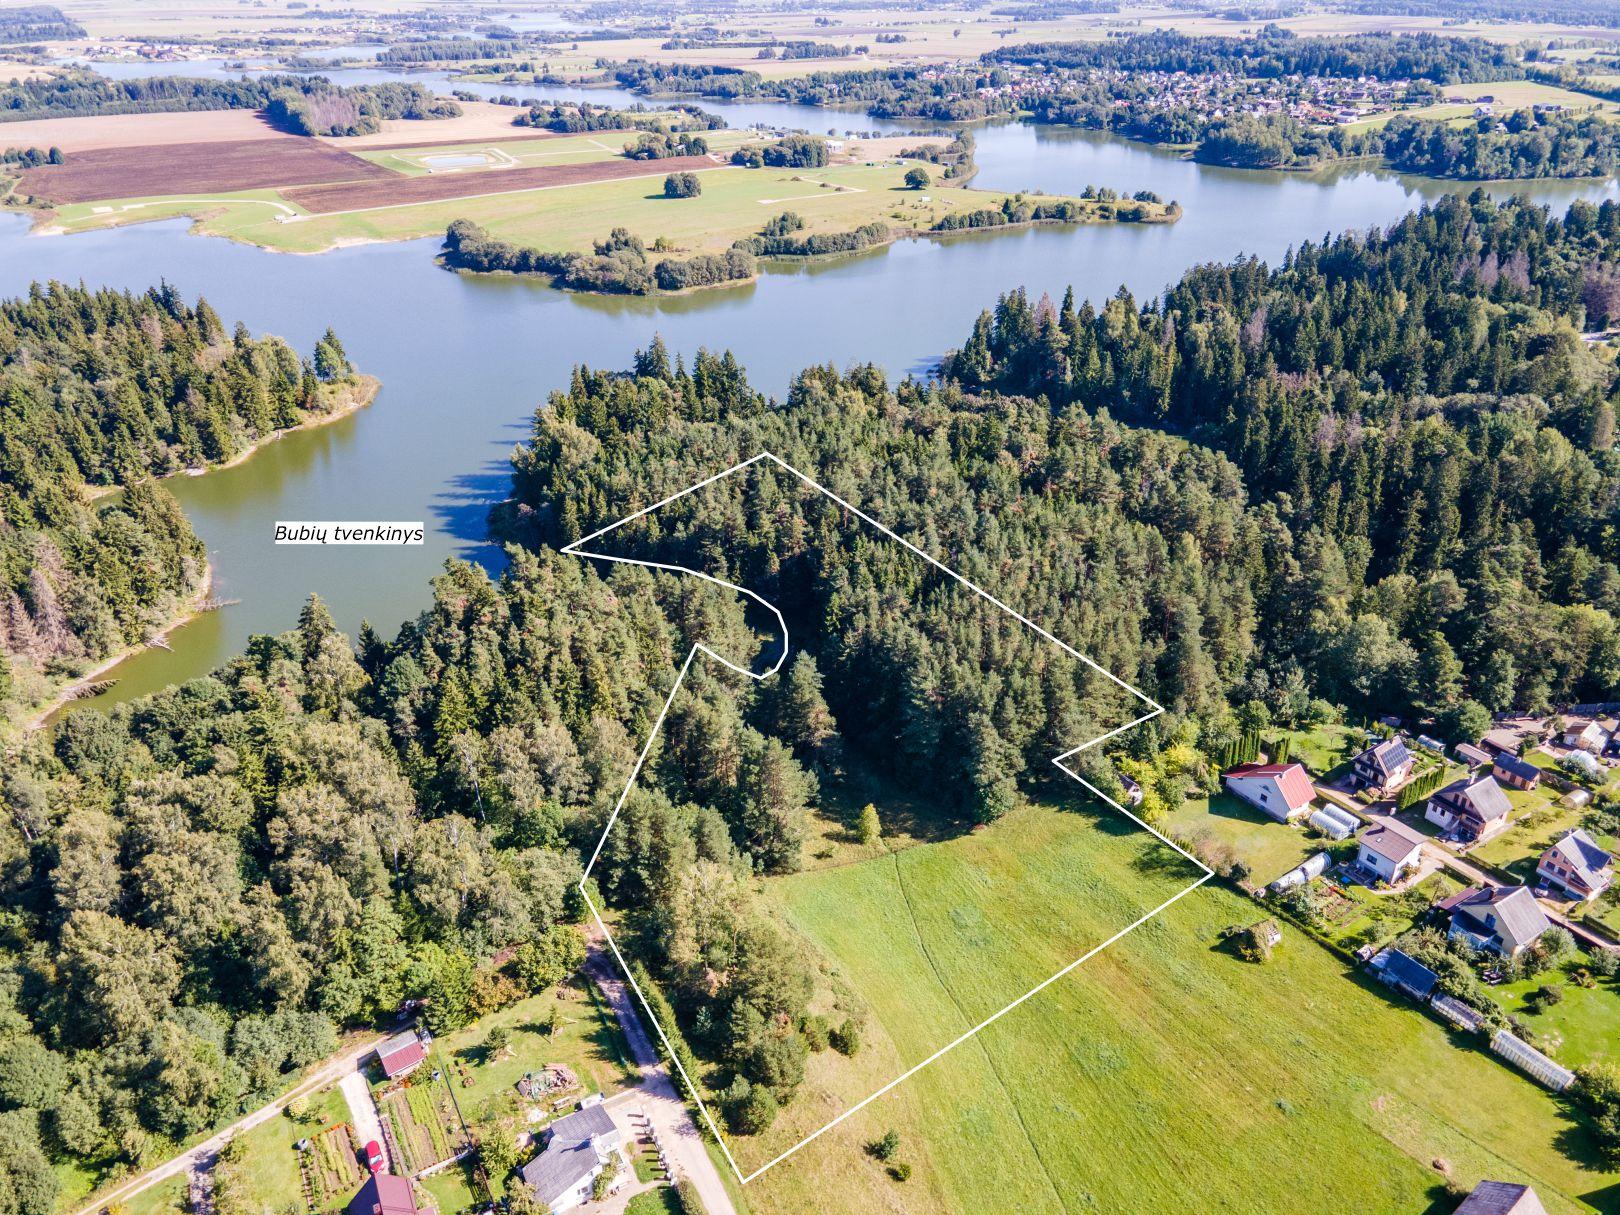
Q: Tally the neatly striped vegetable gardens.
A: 2